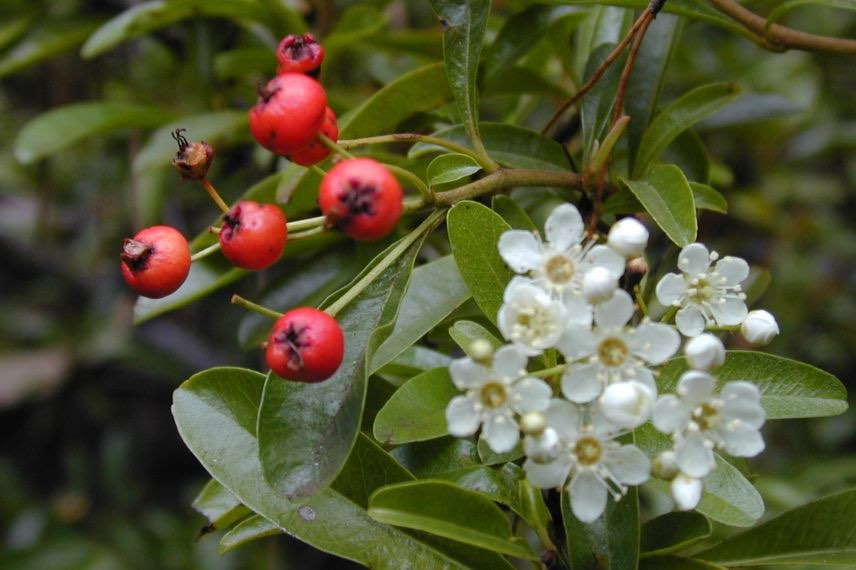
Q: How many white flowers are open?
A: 7